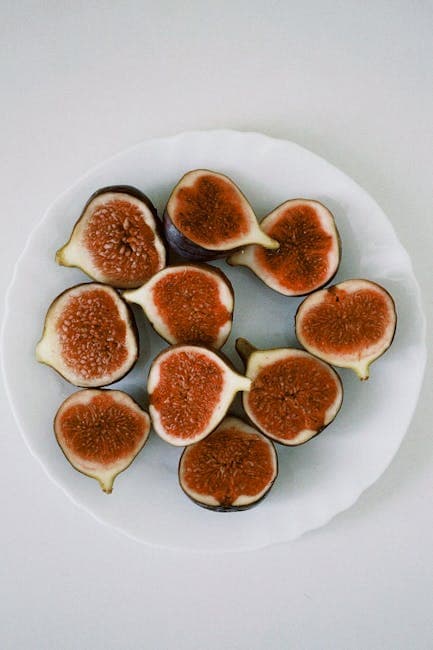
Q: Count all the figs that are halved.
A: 10